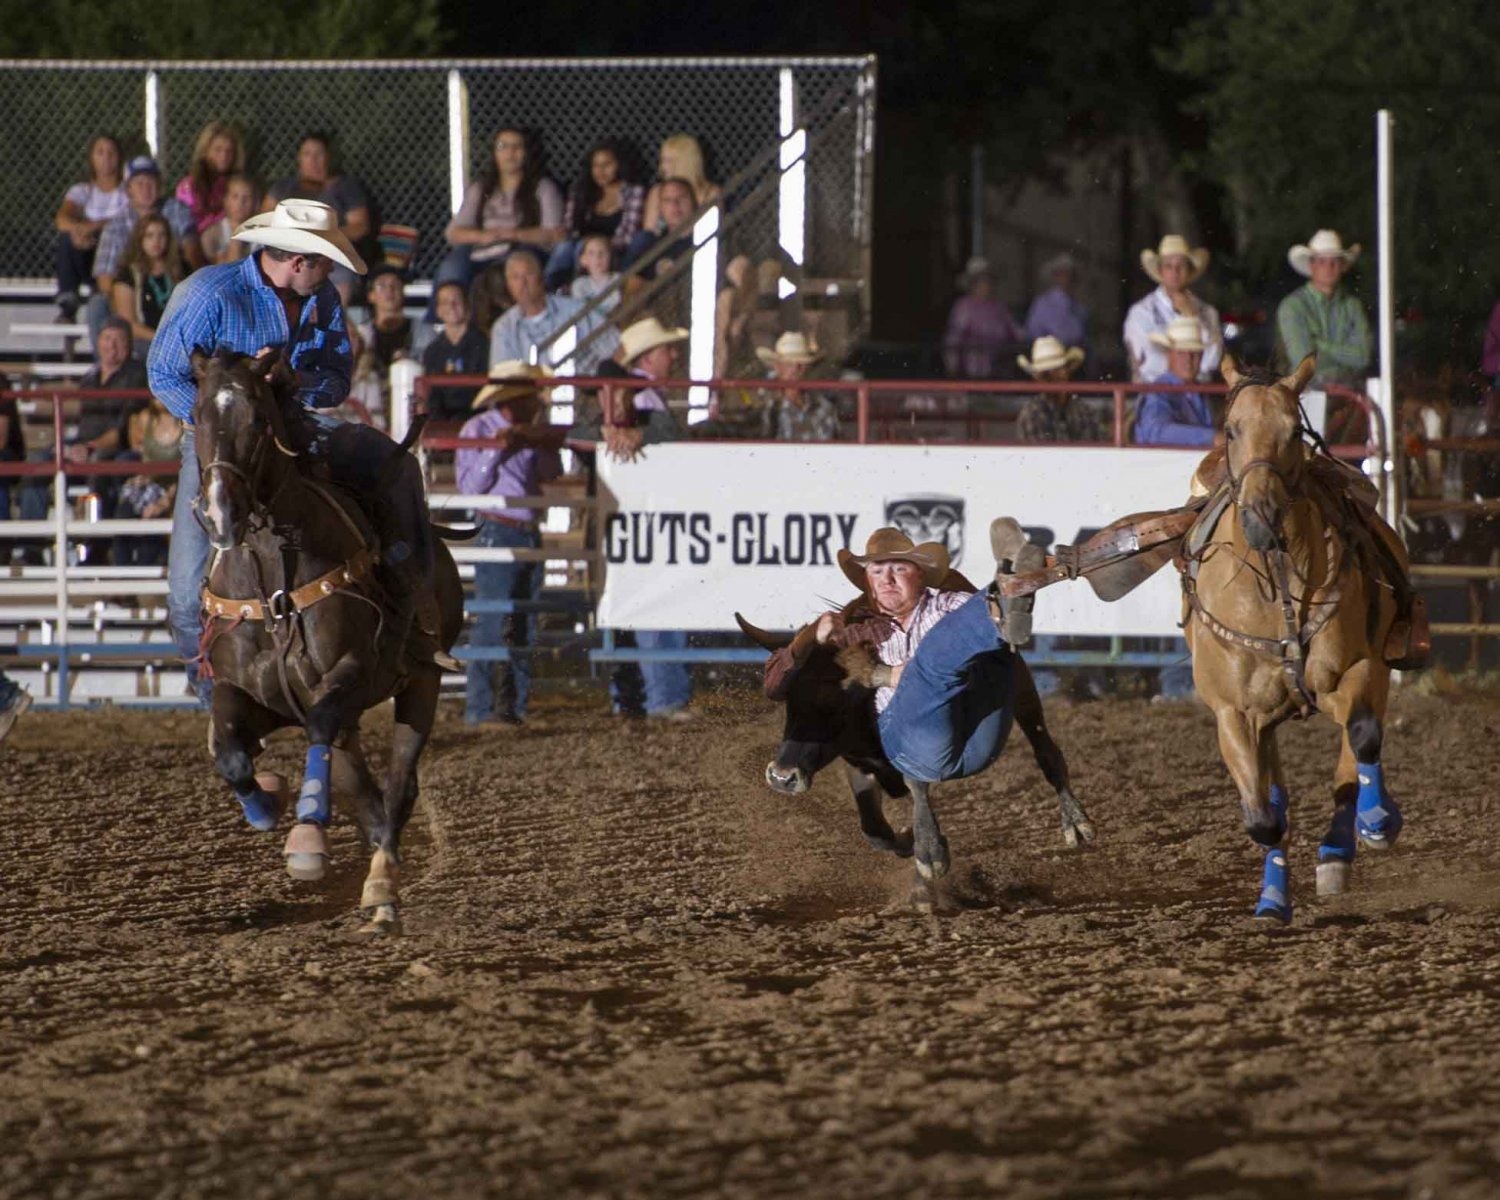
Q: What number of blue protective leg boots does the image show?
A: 6